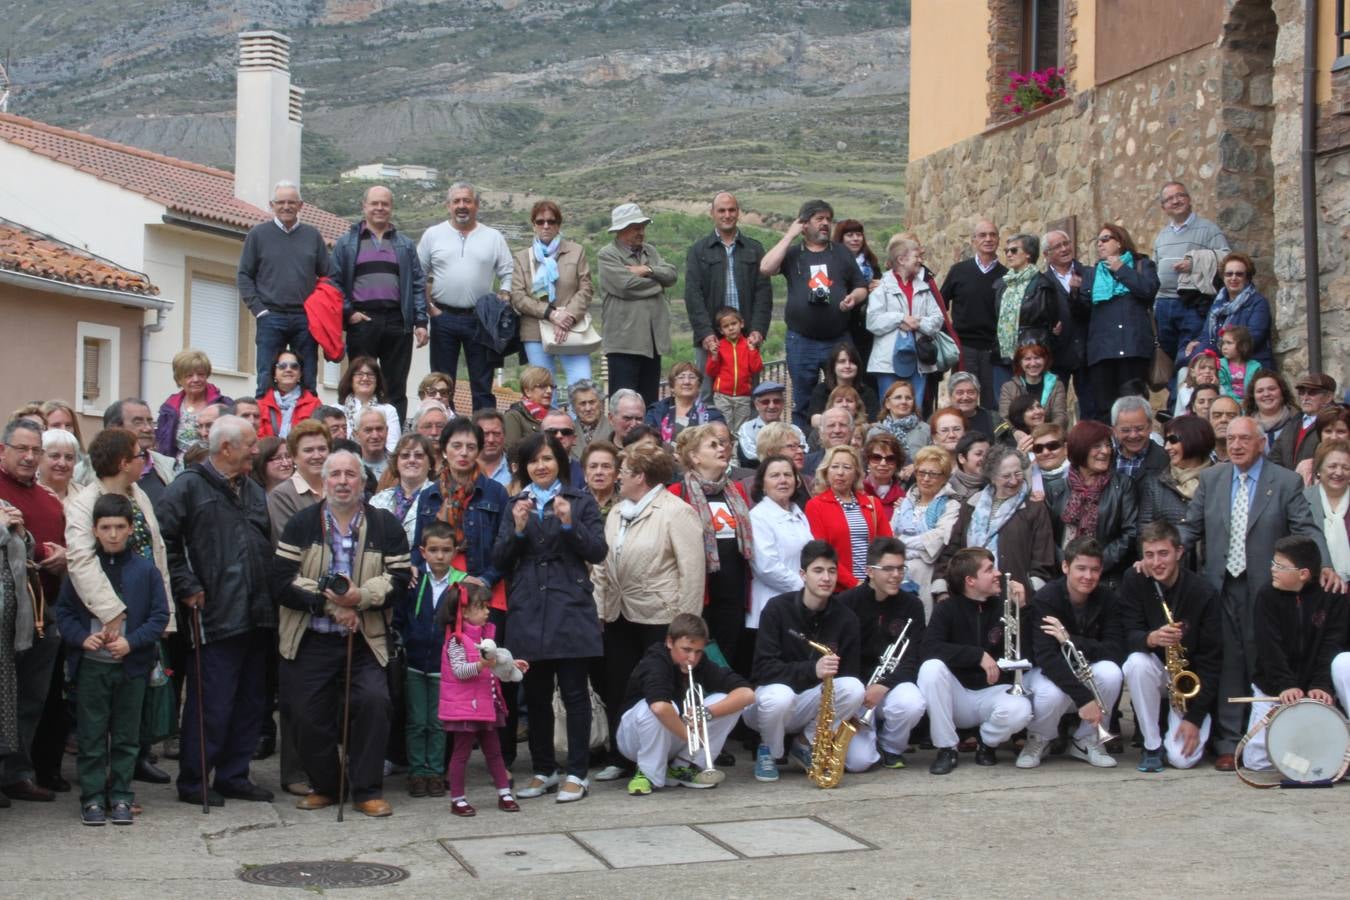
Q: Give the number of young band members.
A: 7